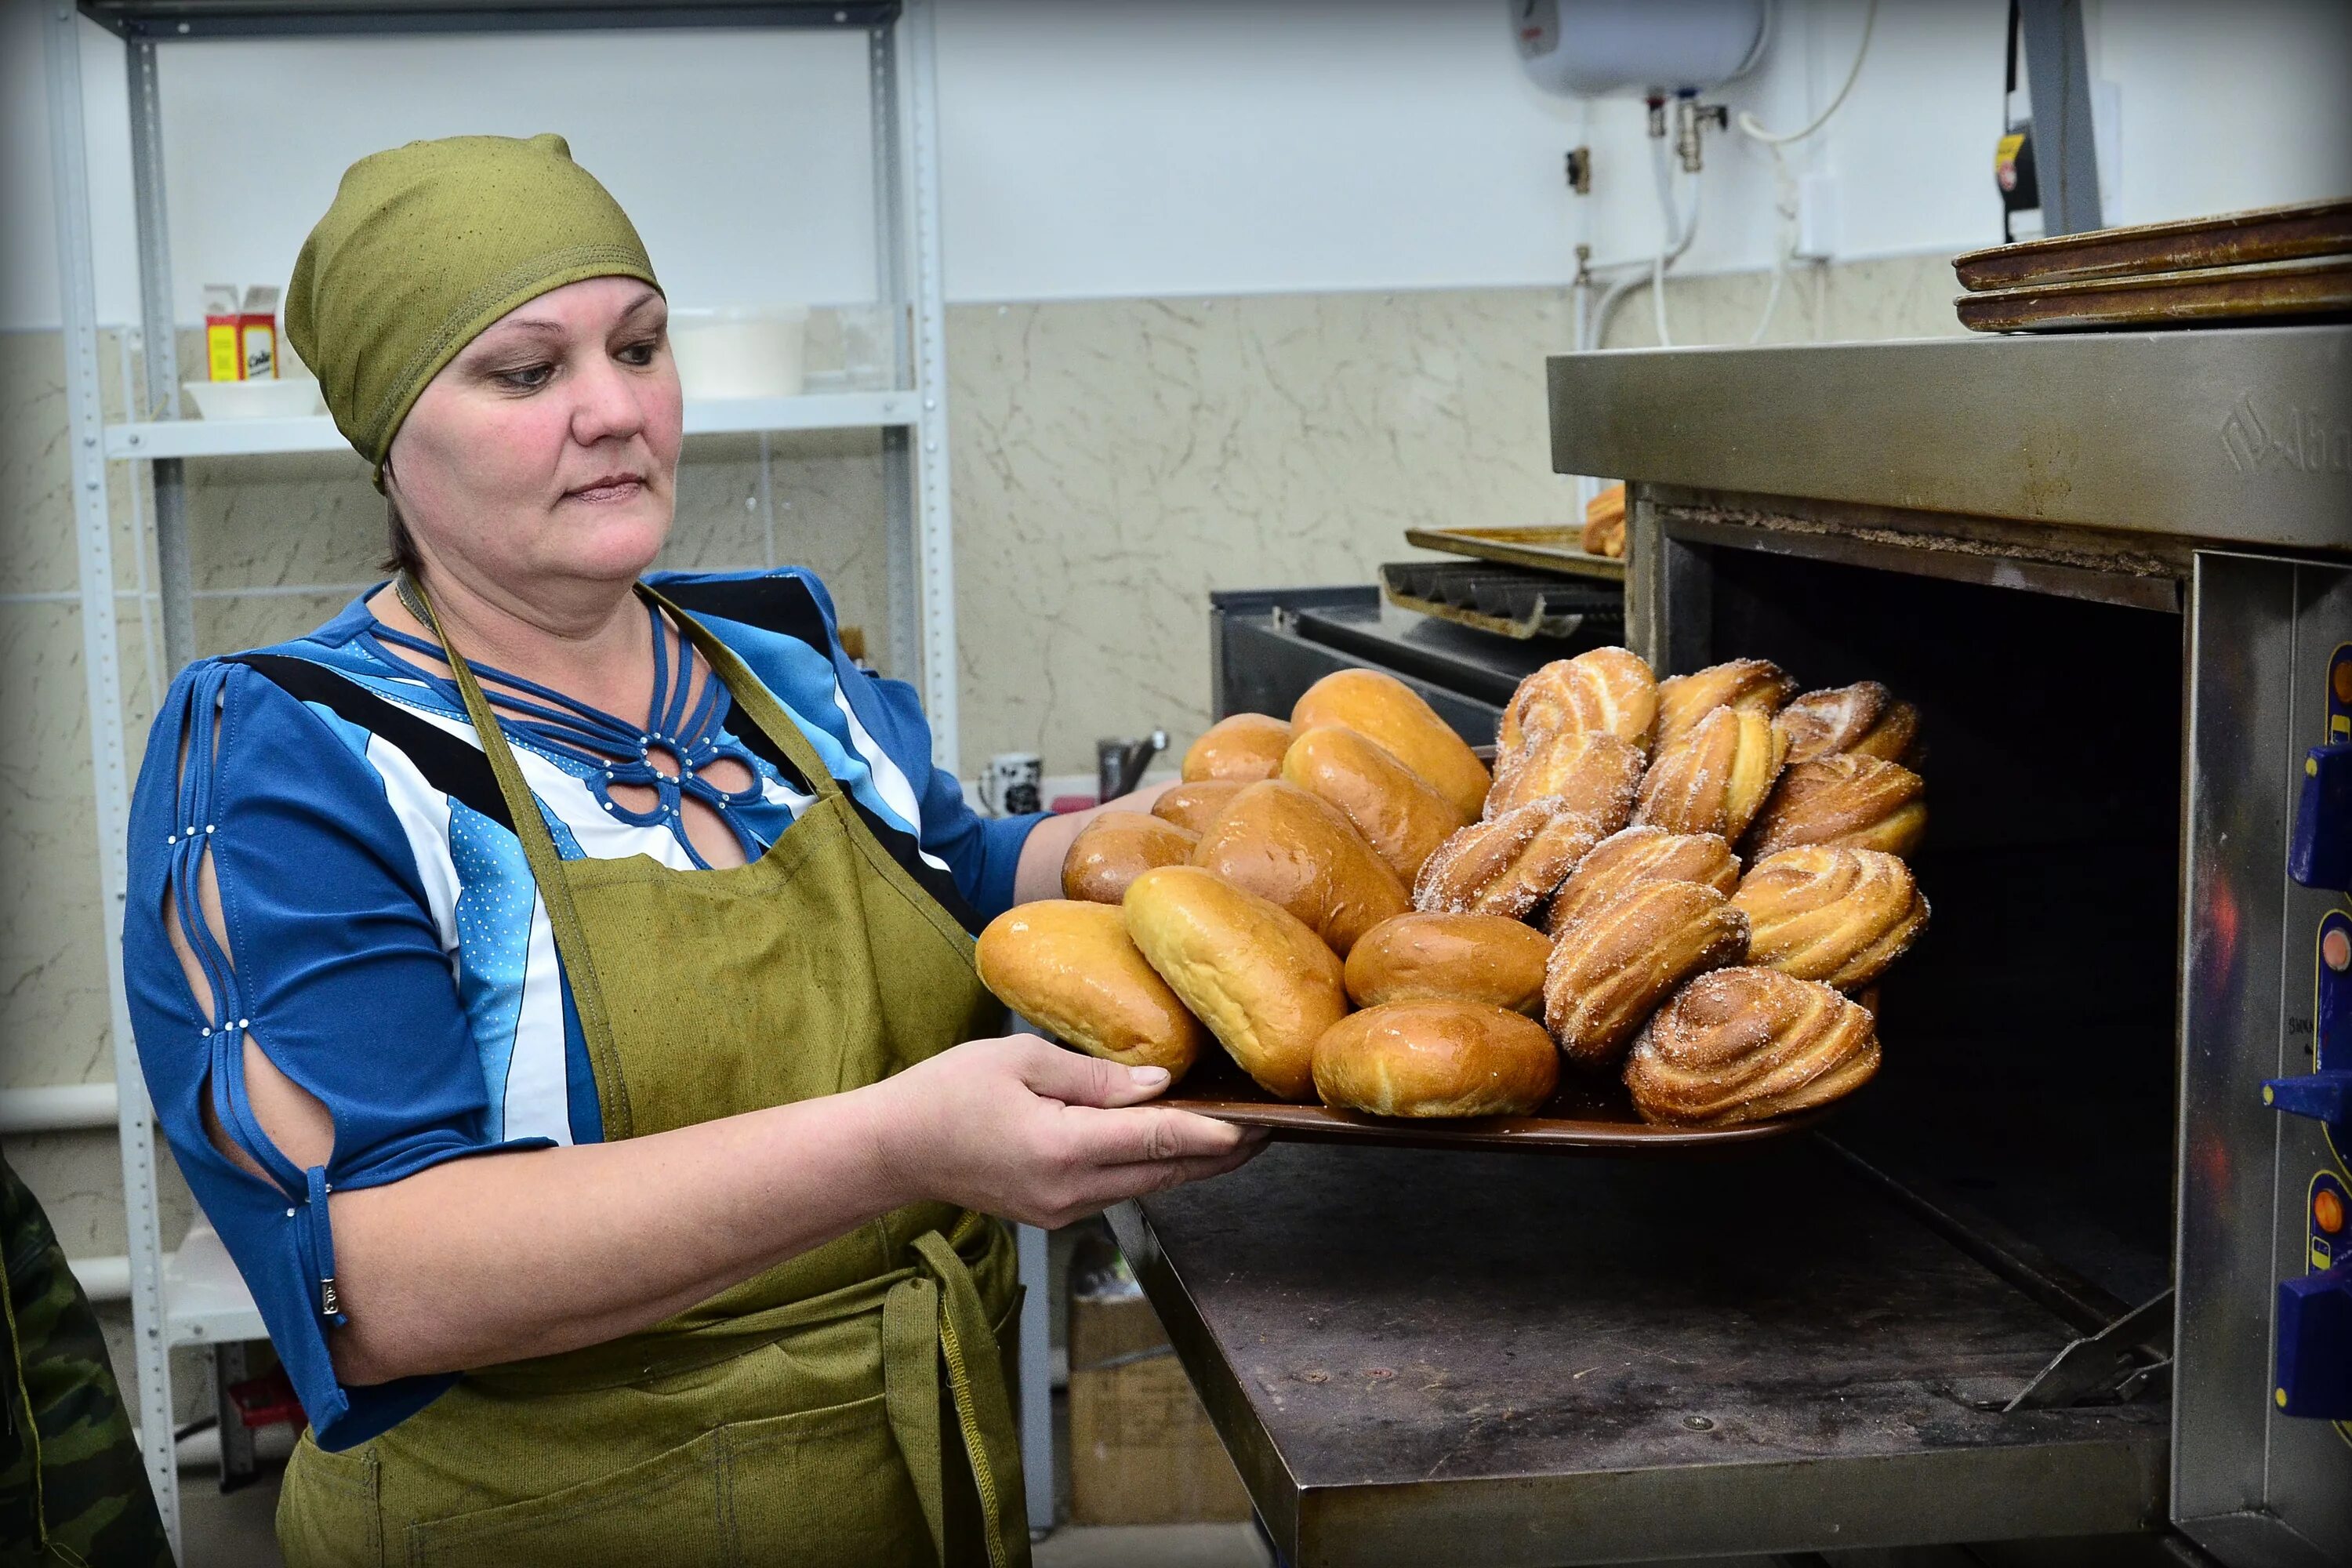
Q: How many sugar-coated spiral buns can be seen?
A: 11